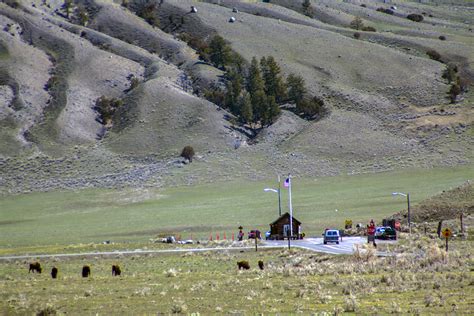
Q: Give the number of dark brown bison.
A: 6